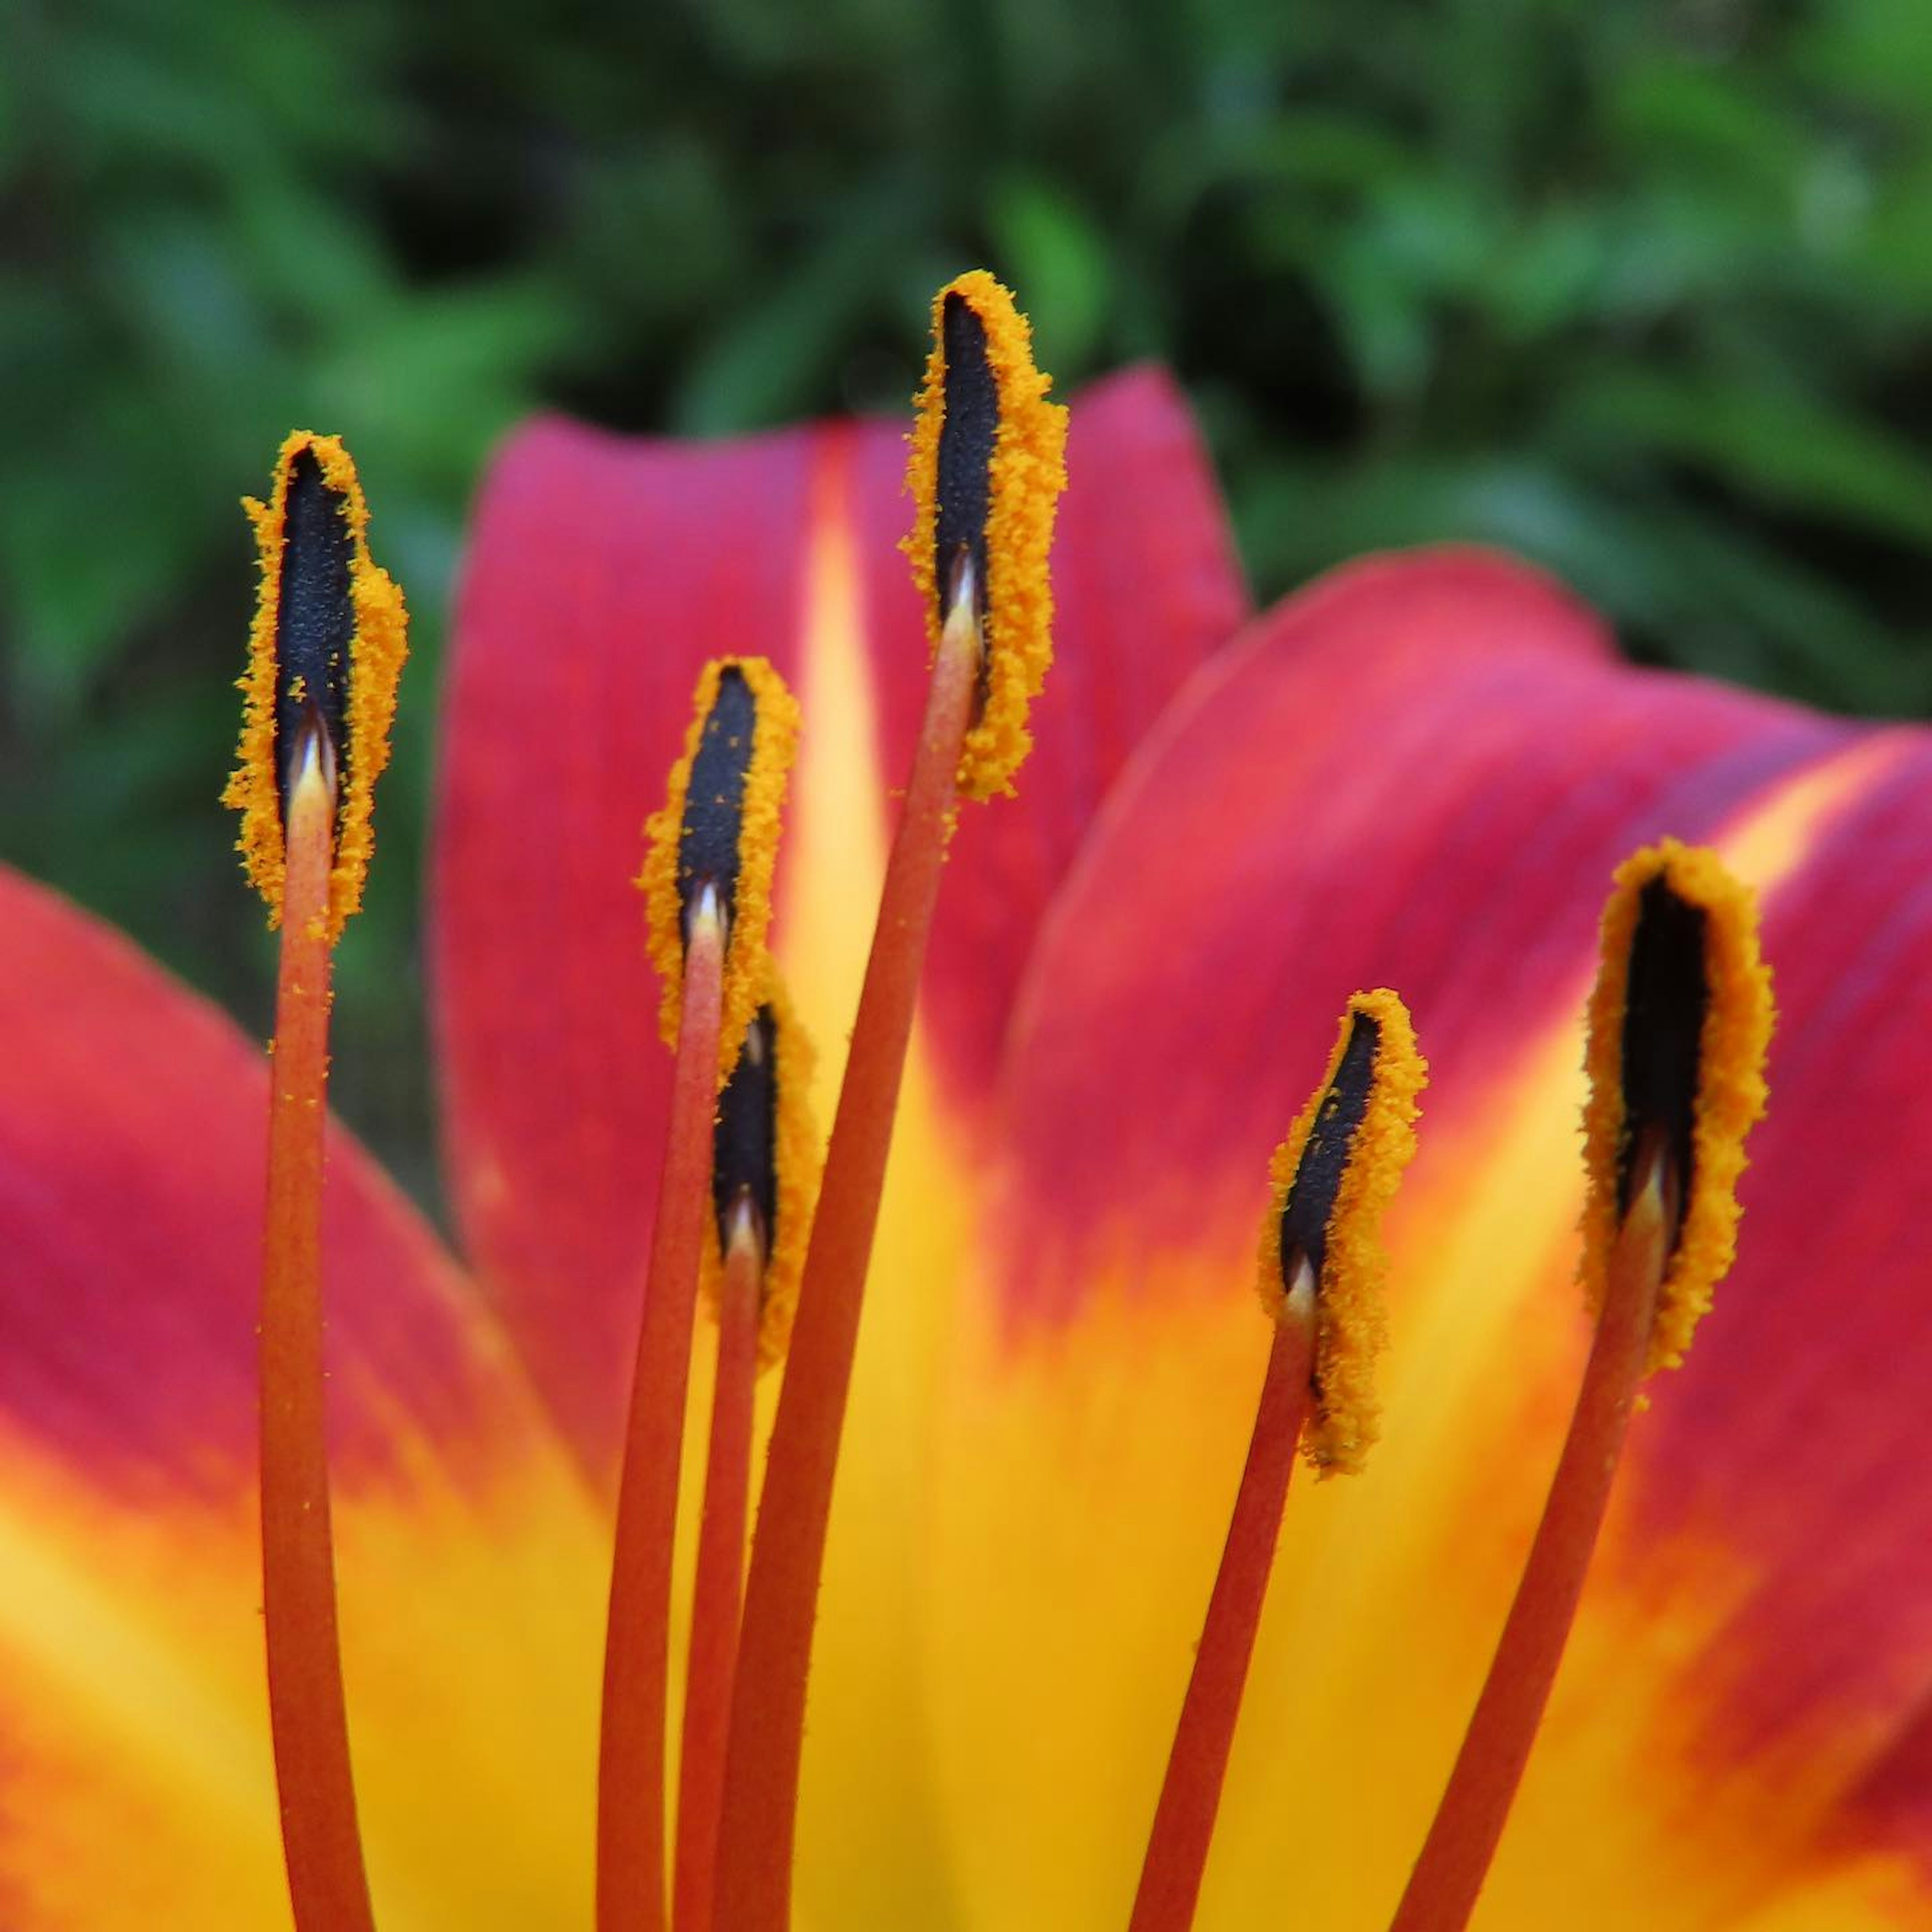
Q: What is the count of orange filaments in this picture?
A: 6